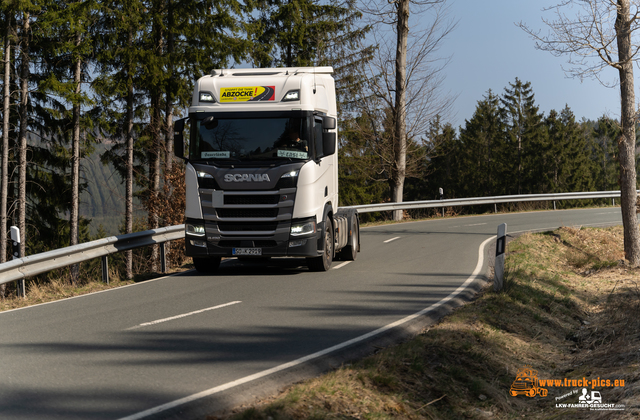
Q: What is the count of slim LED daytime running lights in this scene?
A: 2